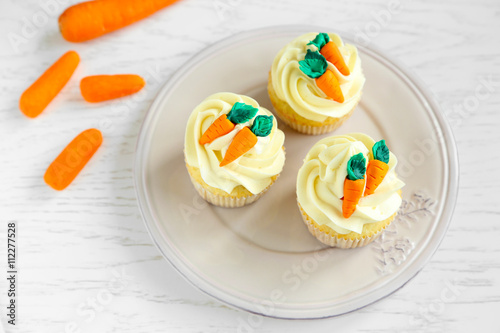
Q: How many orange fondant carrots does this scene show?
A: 6